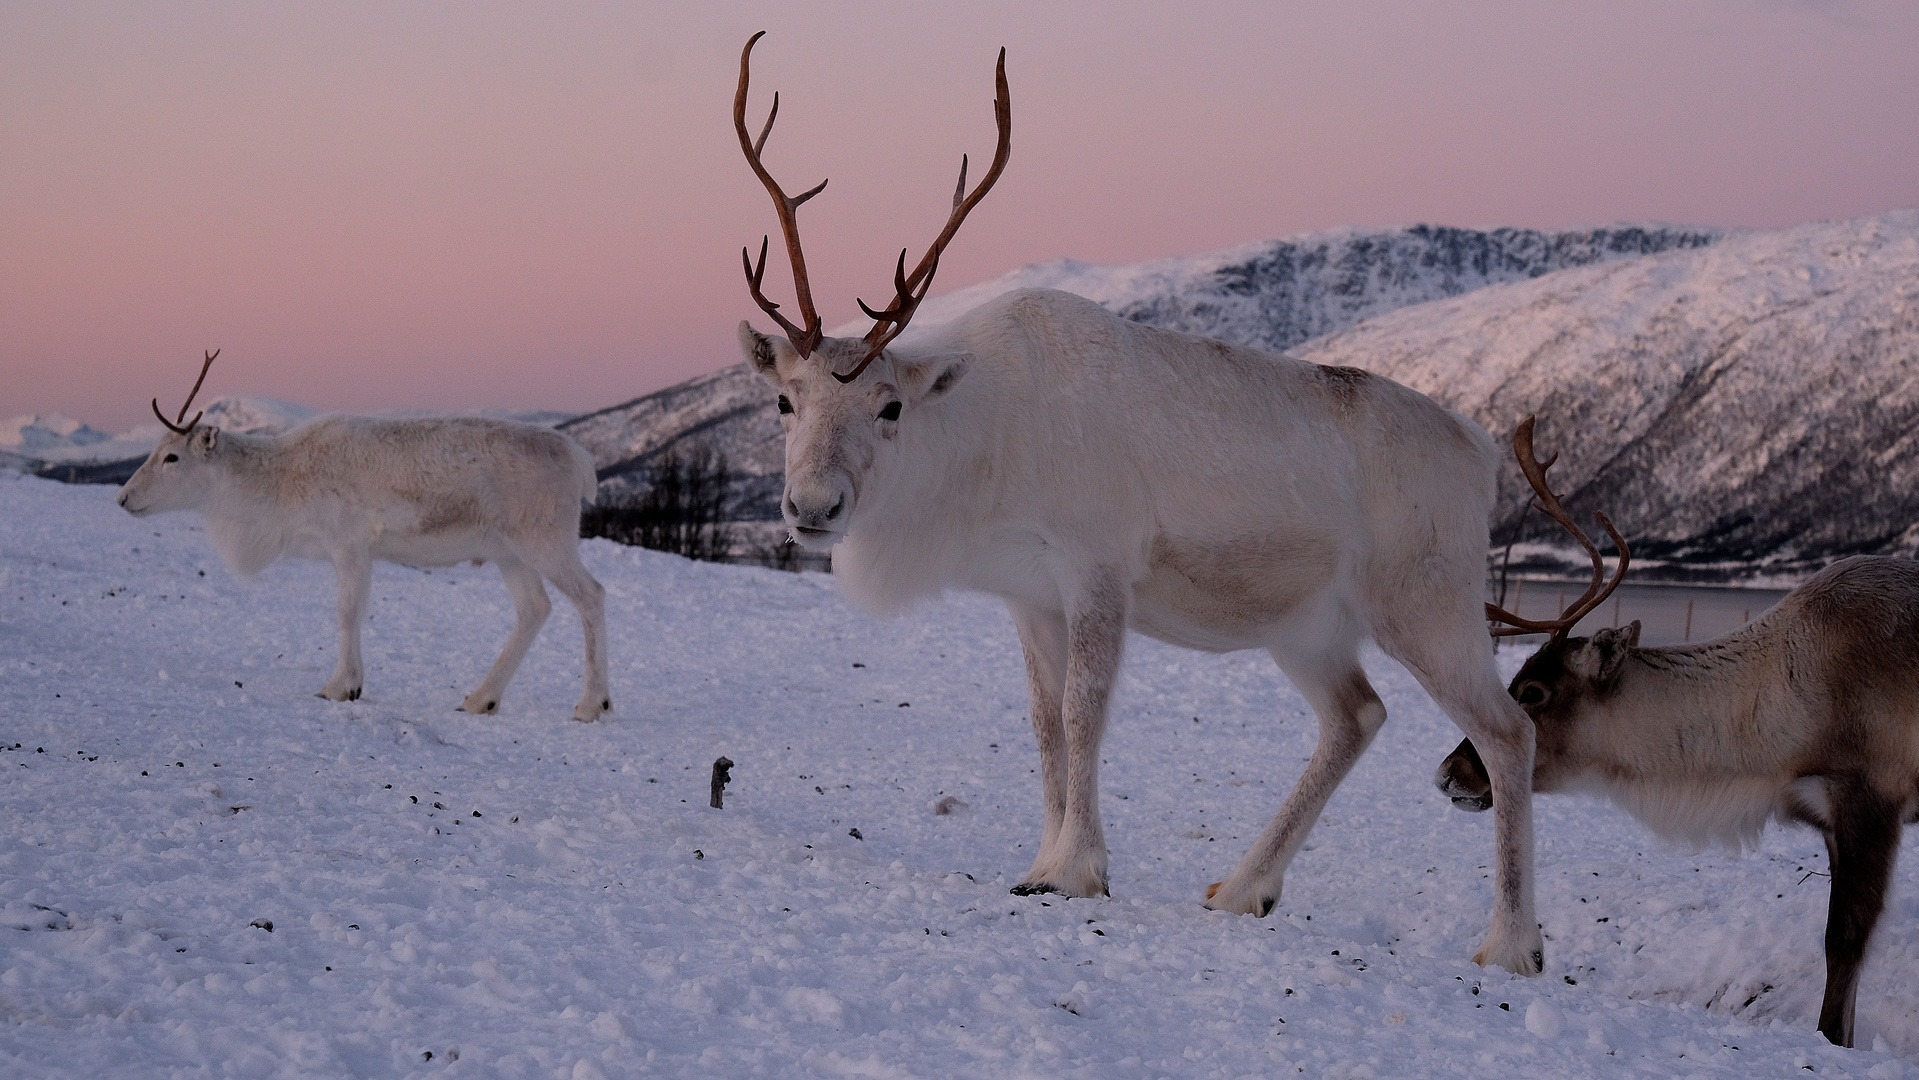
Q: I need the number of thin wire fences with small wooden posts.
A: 1